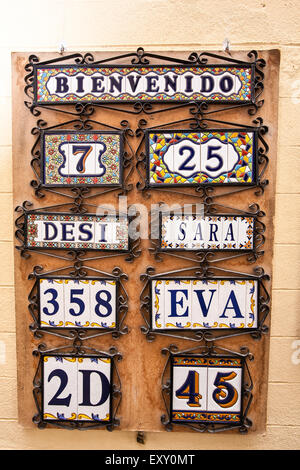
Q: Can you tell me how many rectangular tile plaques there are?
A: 9